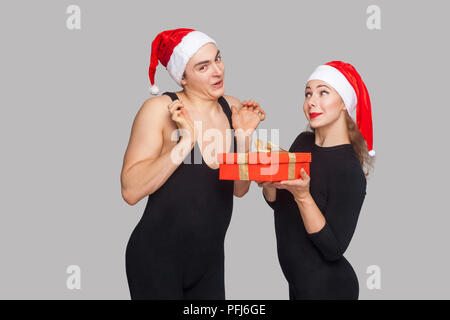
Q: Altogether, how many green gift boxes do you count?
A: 0